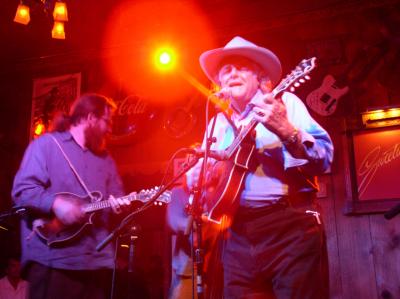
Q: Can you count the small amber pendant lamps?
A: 3